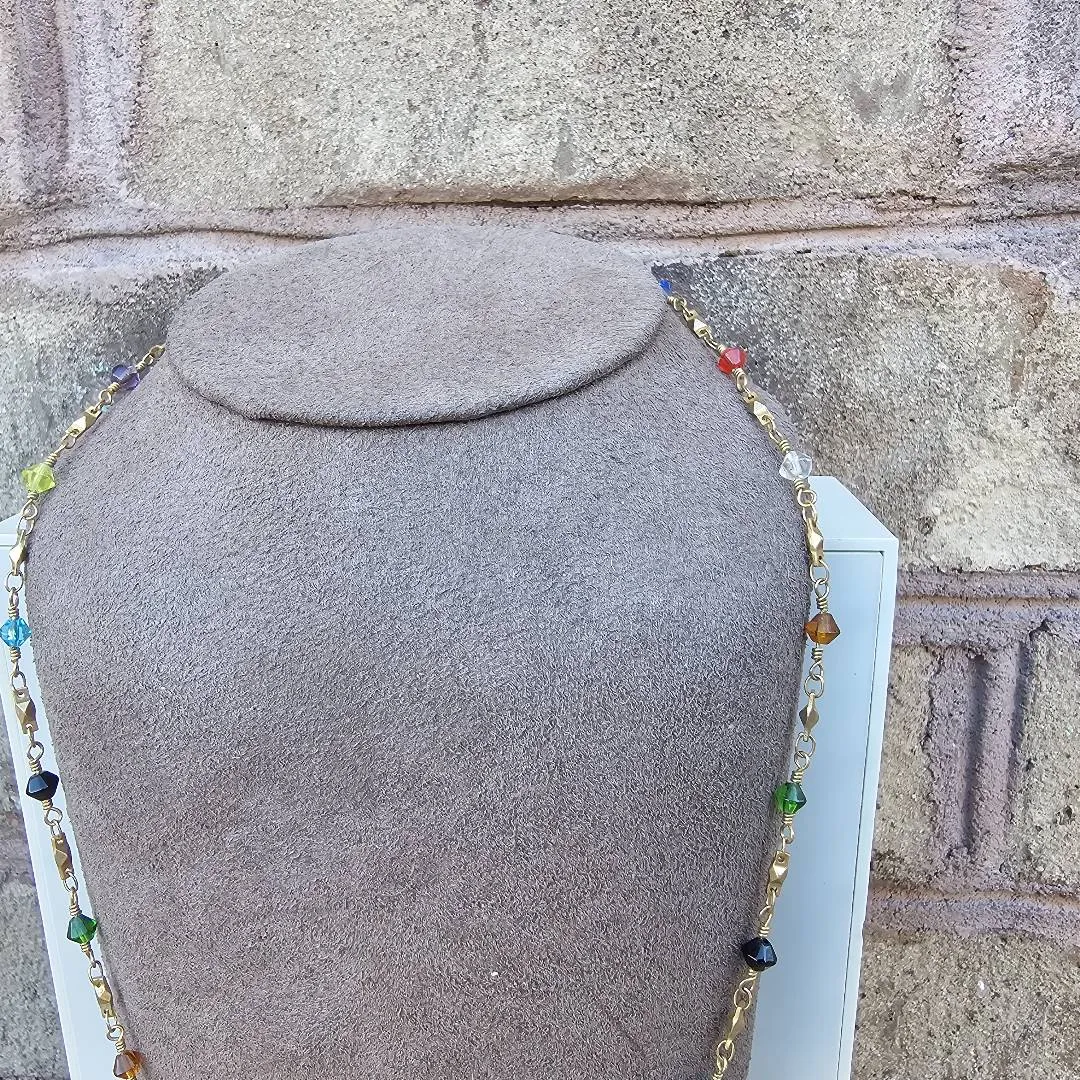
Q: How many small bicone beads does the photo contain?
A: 12